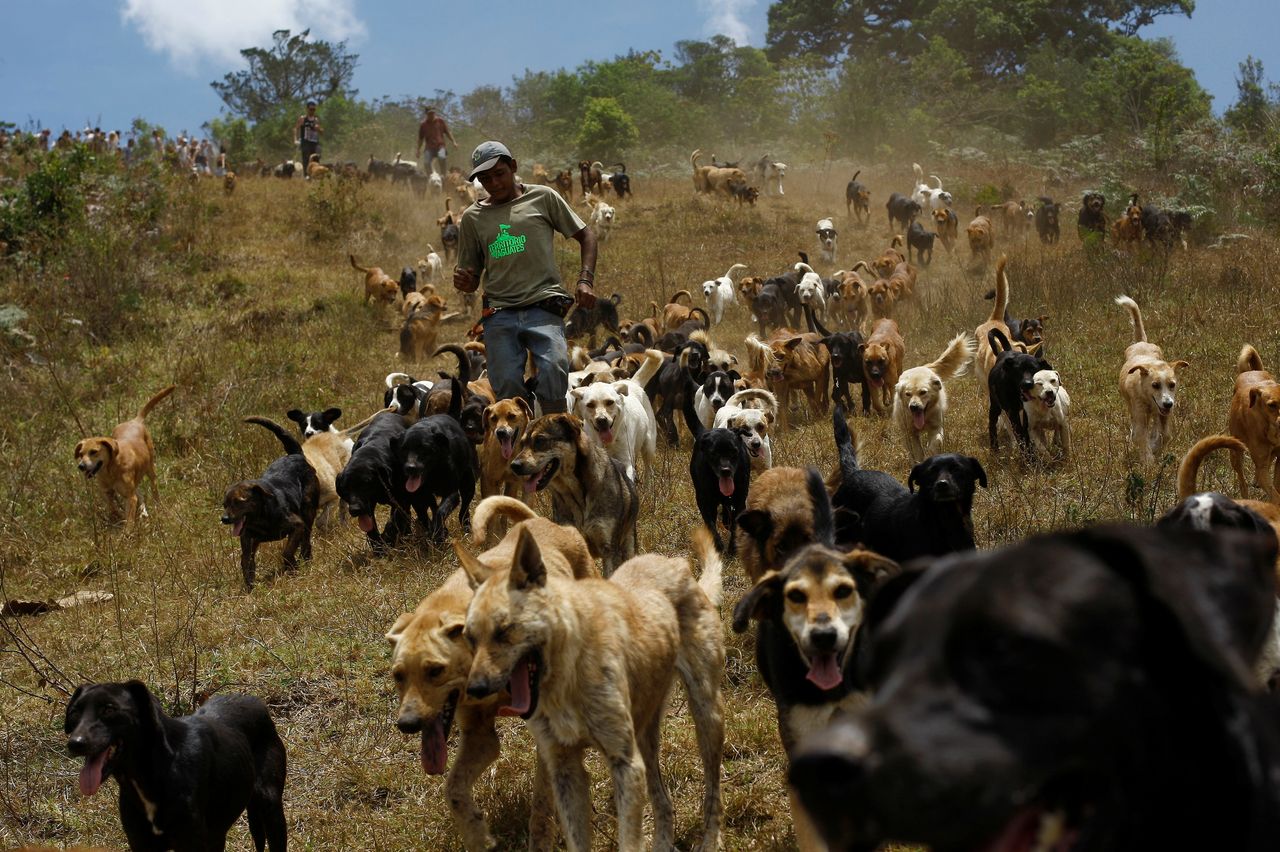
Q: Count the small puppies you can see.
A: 0